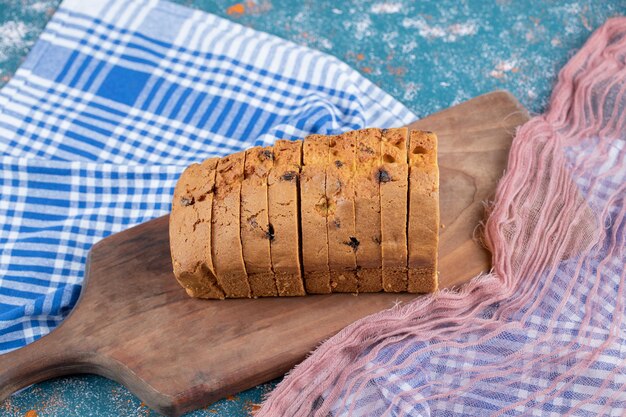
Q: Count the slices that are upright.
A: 9